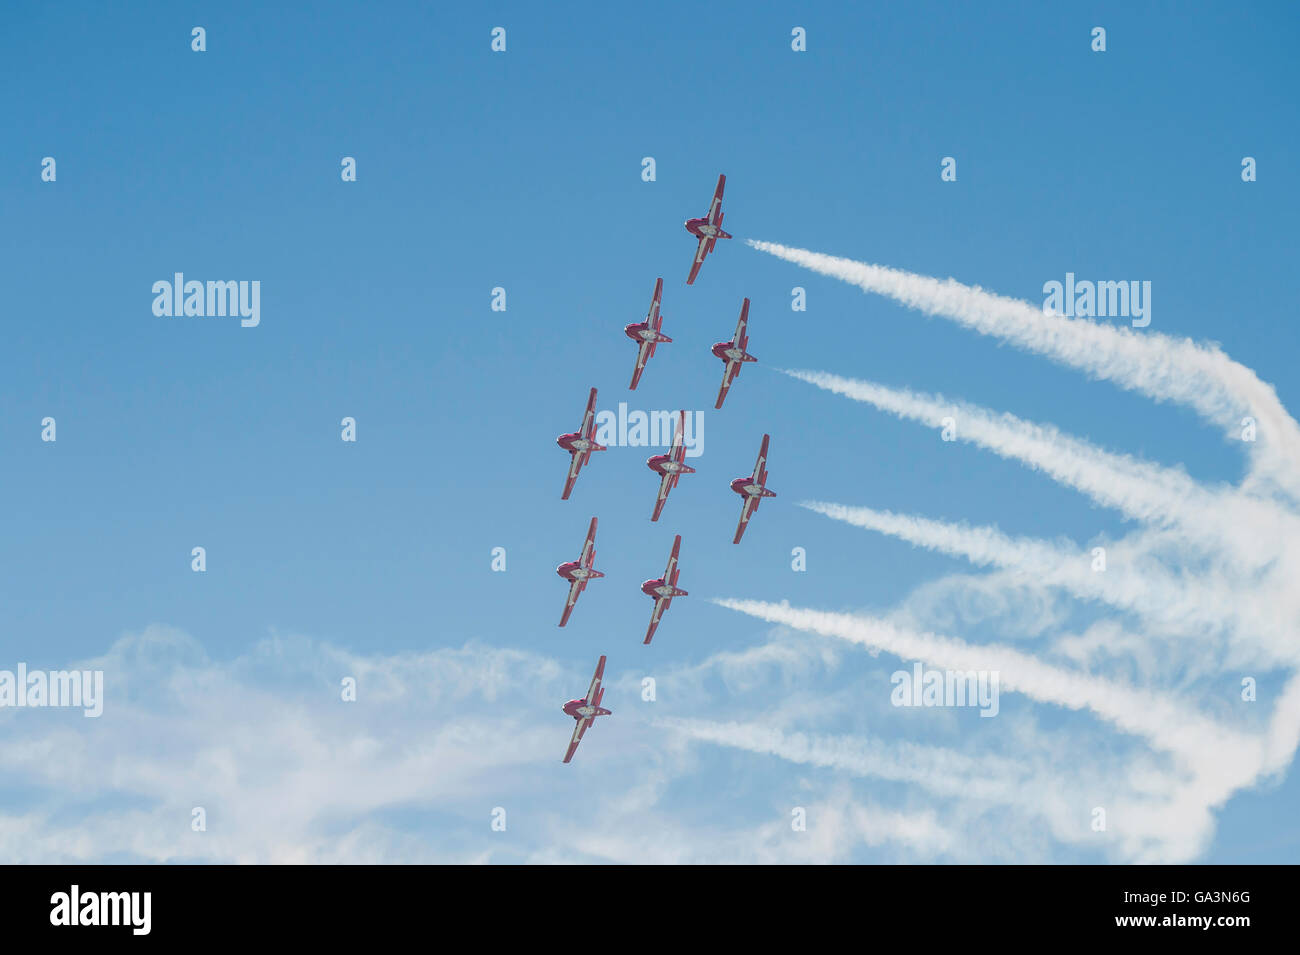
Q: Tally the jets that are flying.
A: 9